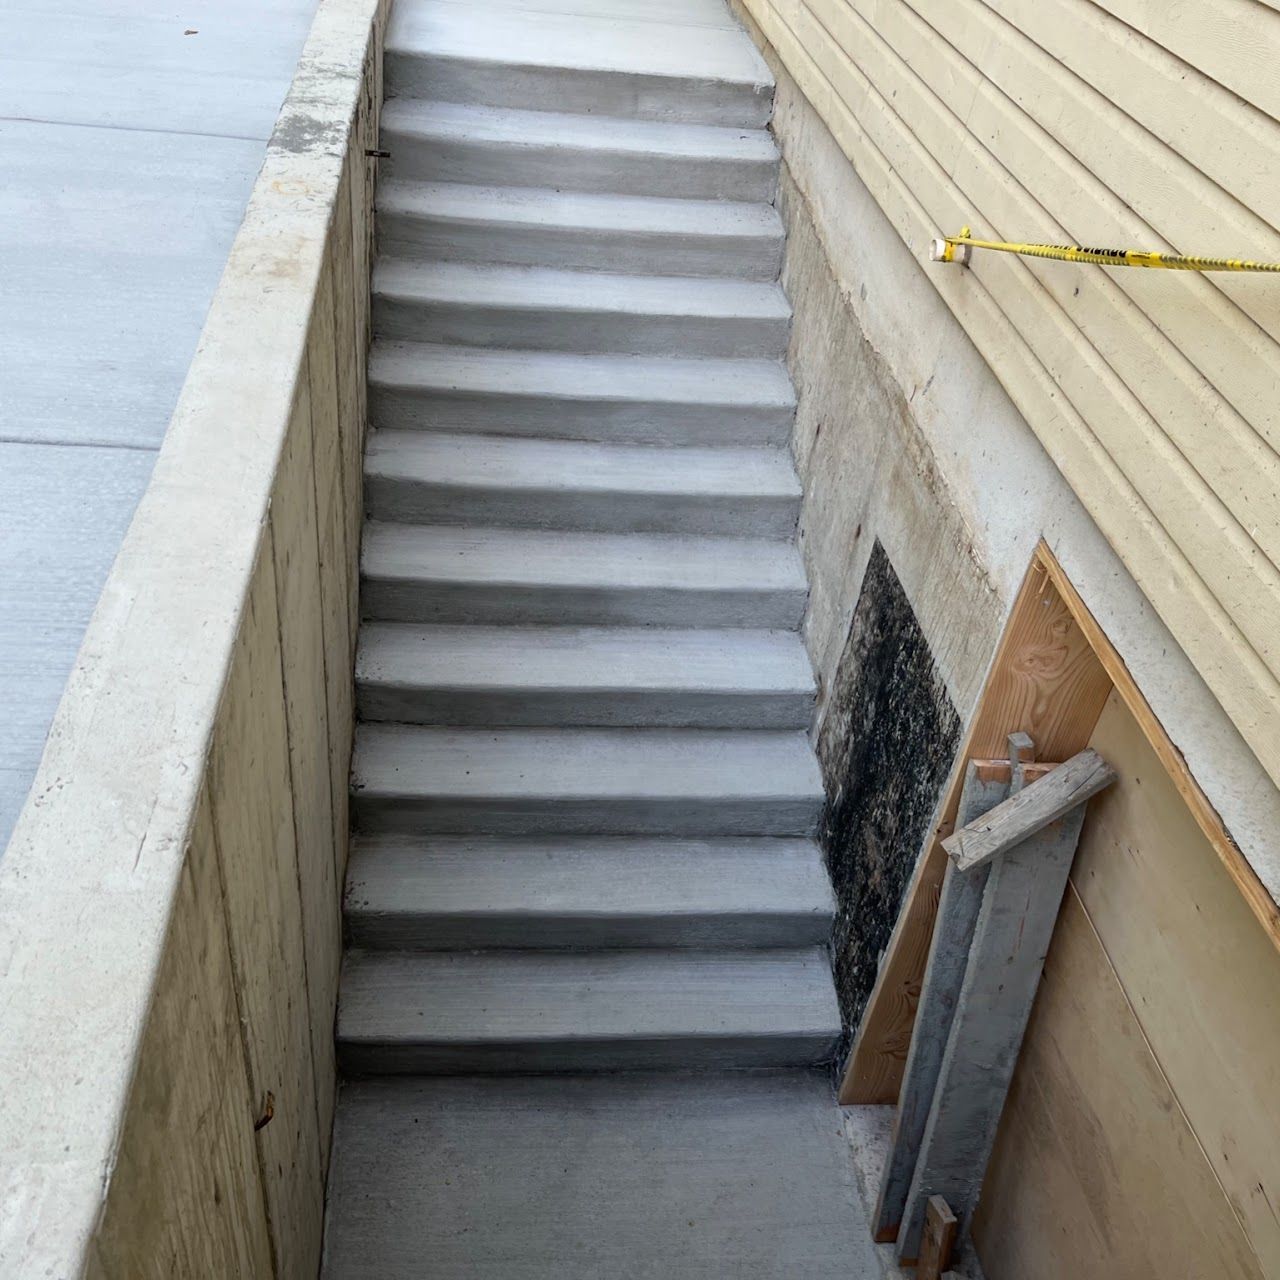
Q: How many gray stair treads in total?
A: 11